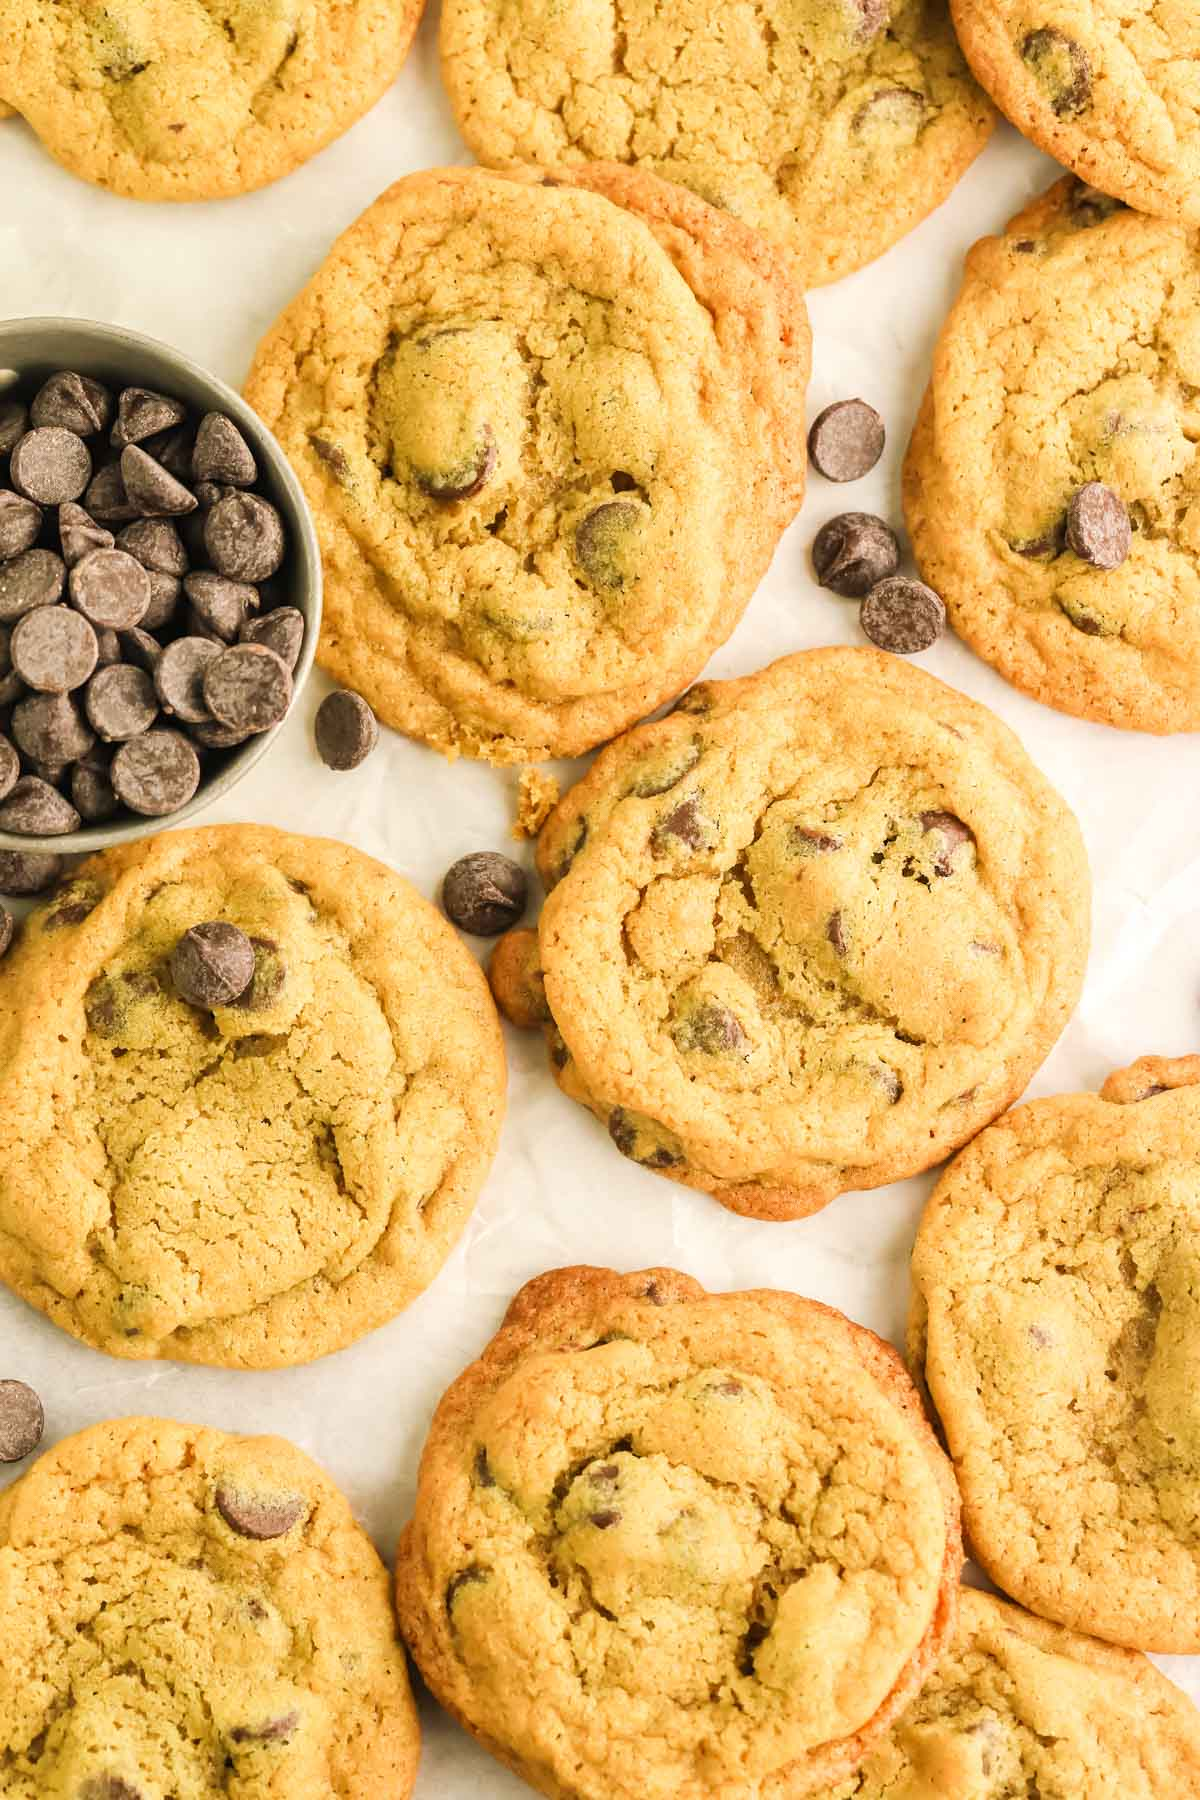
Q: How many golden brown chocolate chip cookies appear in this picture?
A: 11